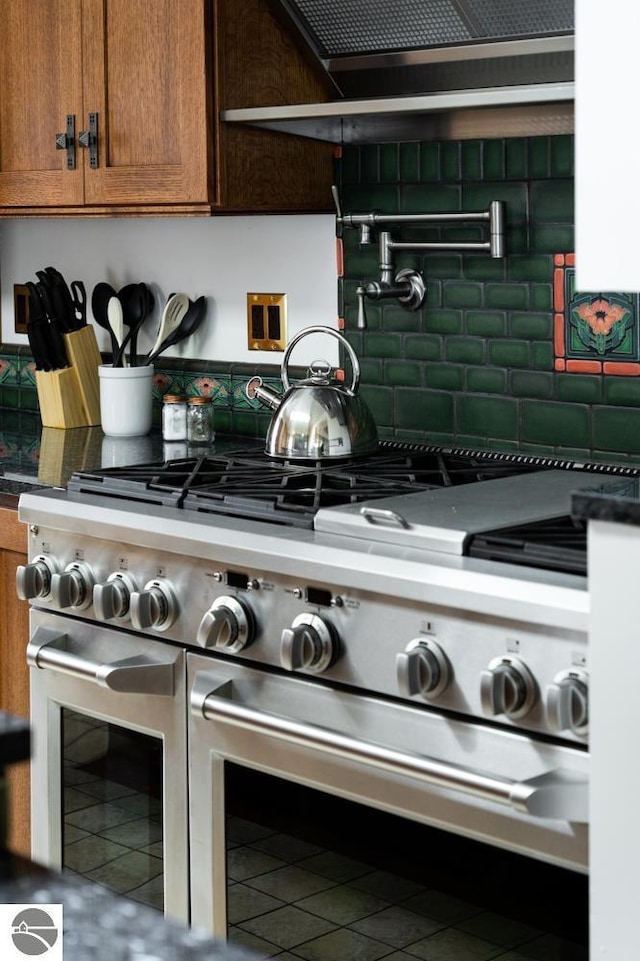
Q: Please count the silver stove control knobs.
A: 9